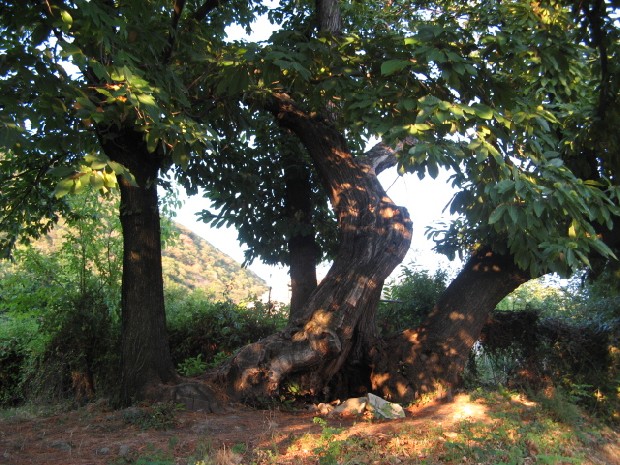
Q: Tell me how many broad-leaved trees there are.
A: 4